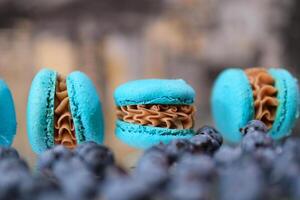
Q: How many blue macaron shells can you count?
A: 7